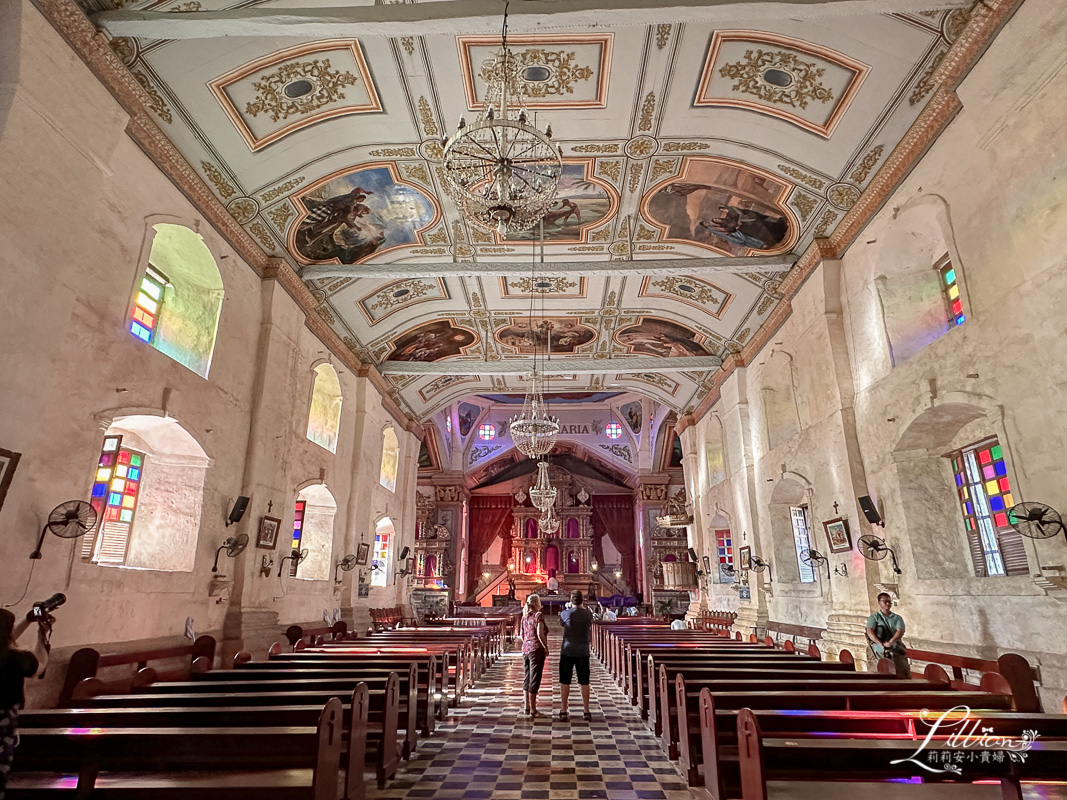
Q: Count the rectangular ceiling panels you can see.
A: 9